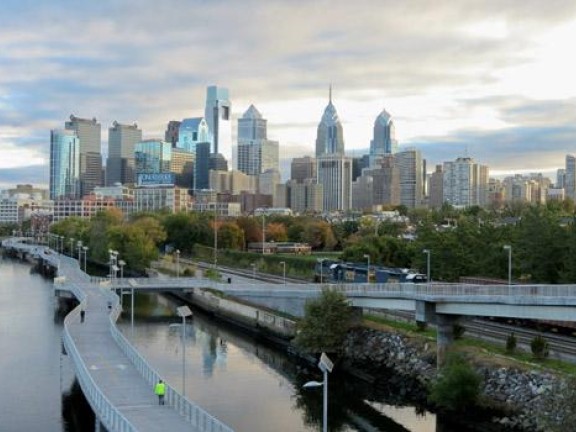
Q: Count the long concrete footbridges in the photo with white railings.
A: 2